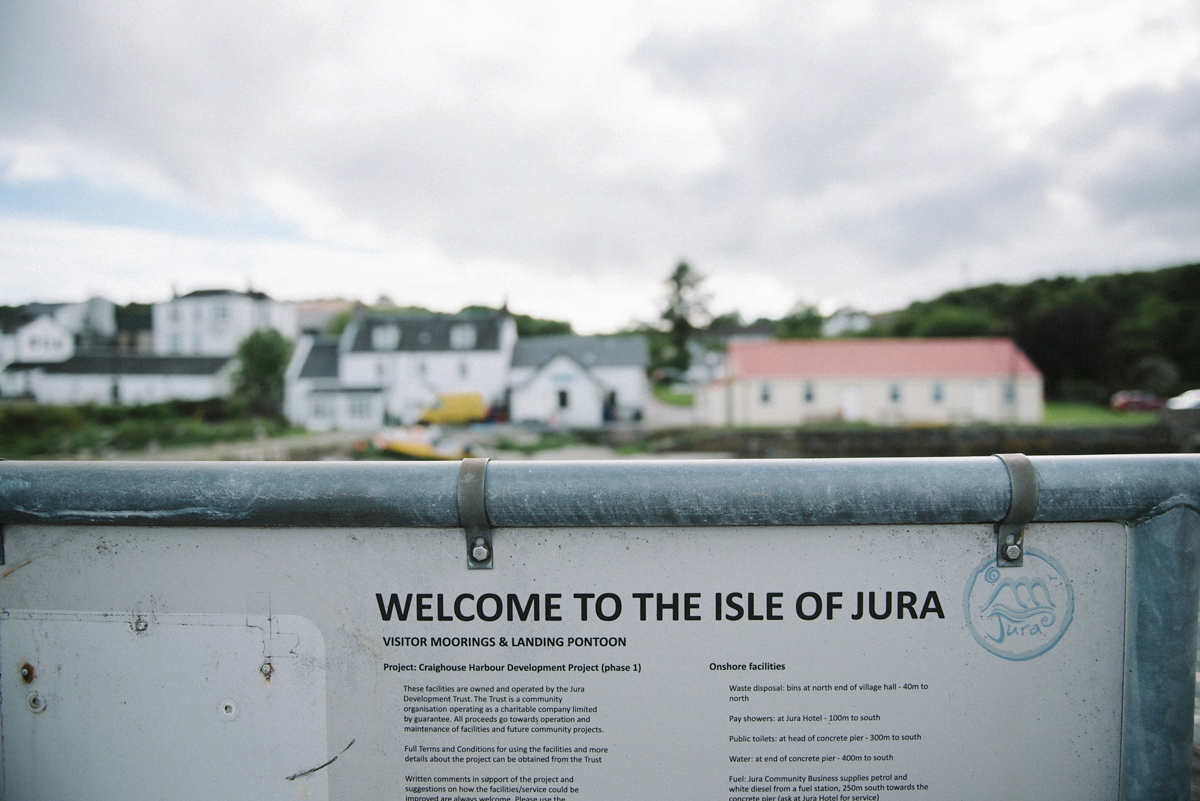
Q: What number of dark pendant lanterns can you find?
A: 0